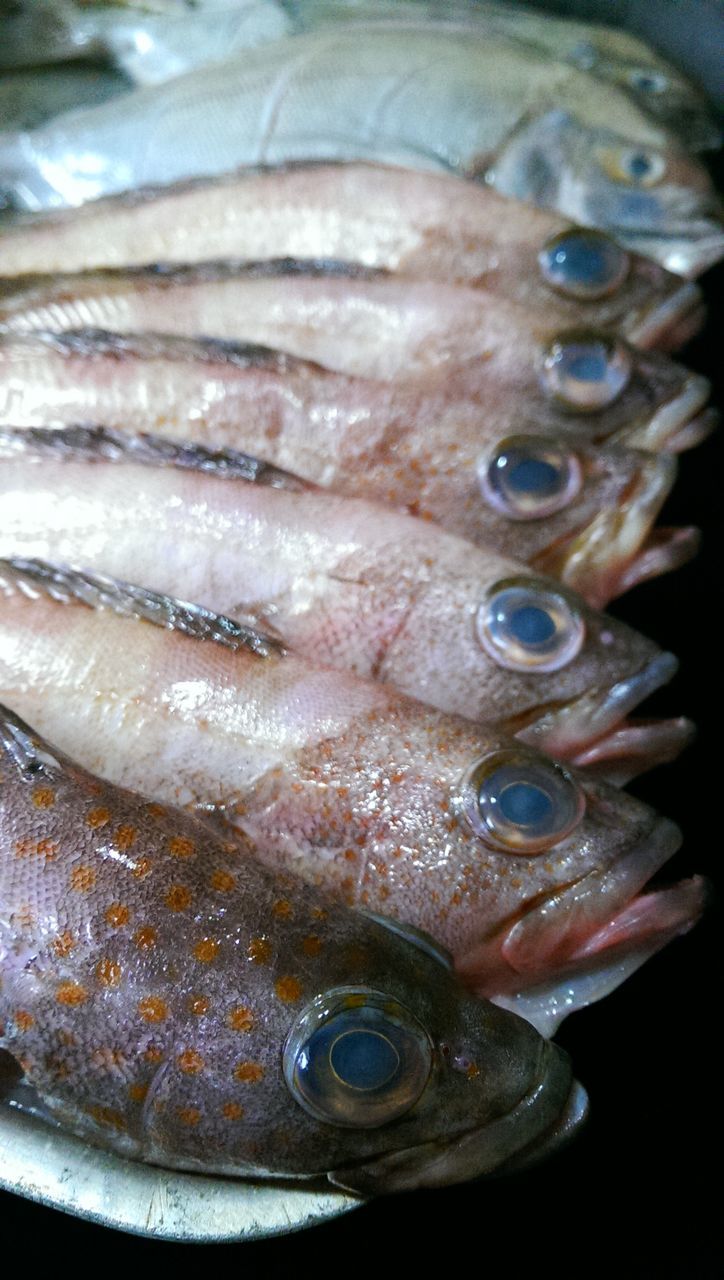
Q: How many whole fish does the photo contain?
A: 8